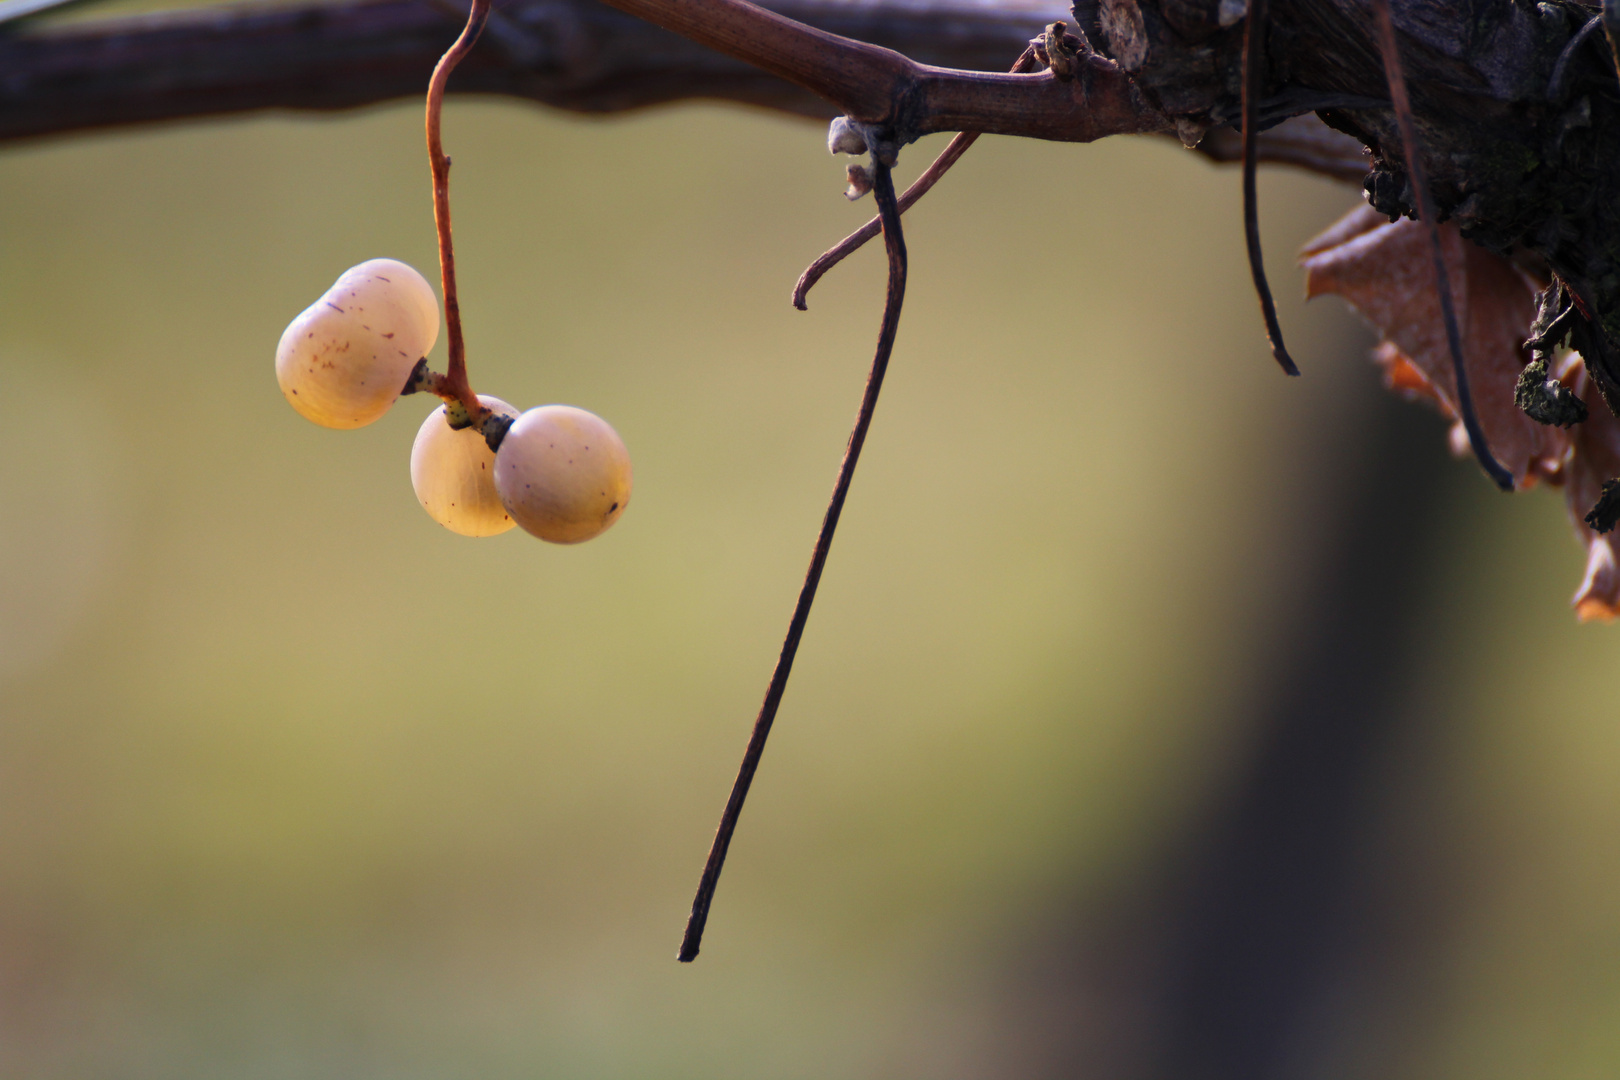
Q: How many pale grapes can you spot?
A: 3